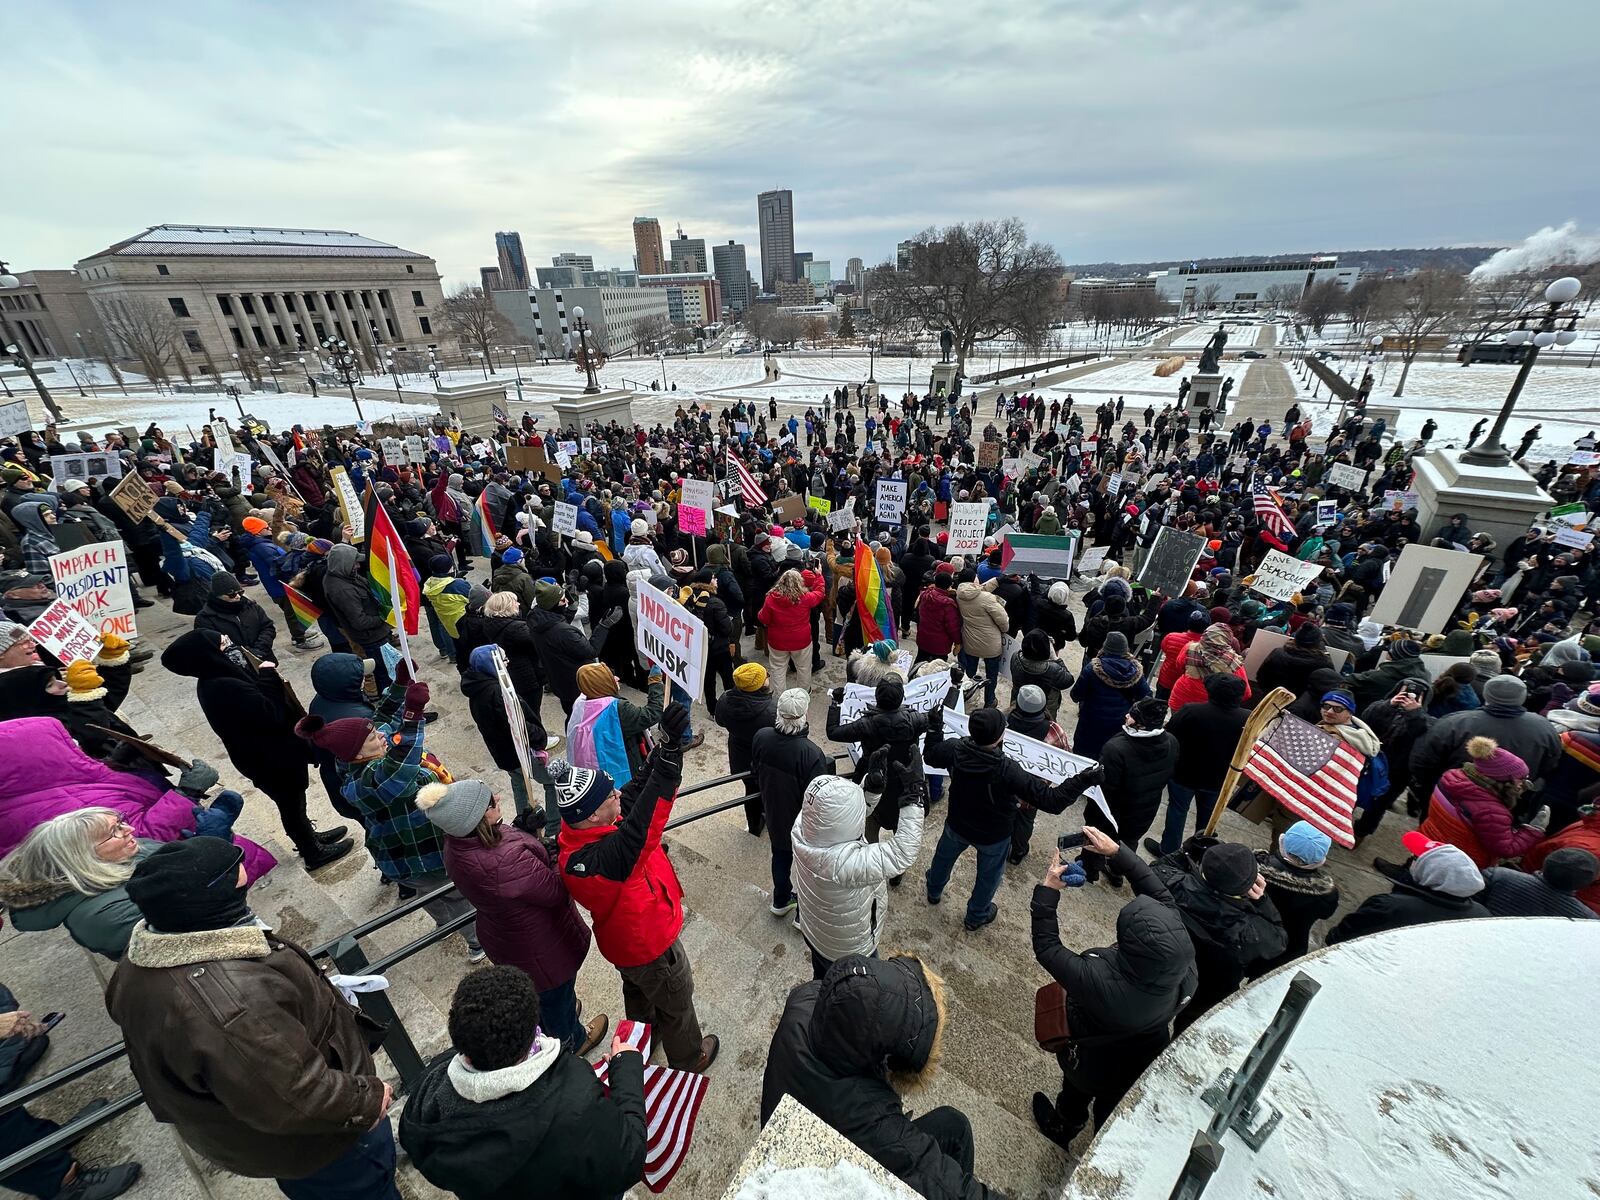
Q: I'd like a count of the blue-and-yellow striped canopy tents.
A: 0